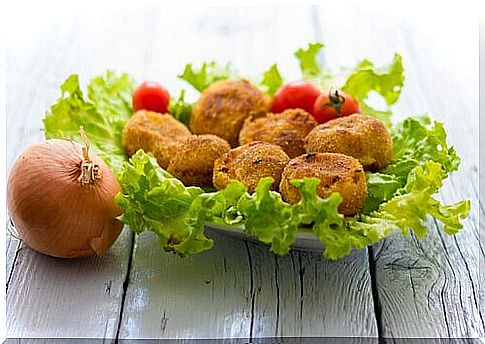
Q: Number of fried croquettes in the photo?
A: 7